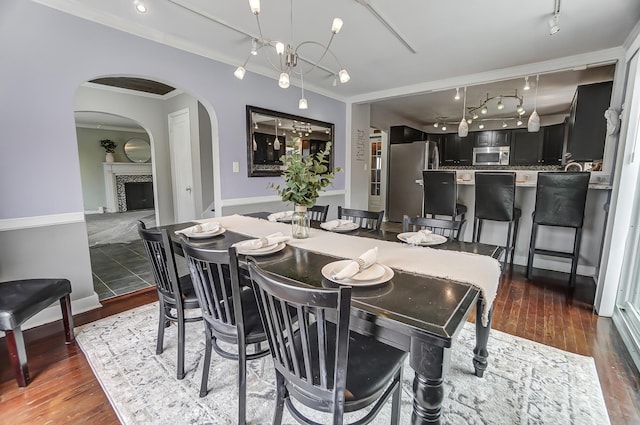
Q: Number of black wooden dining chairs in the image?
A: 6